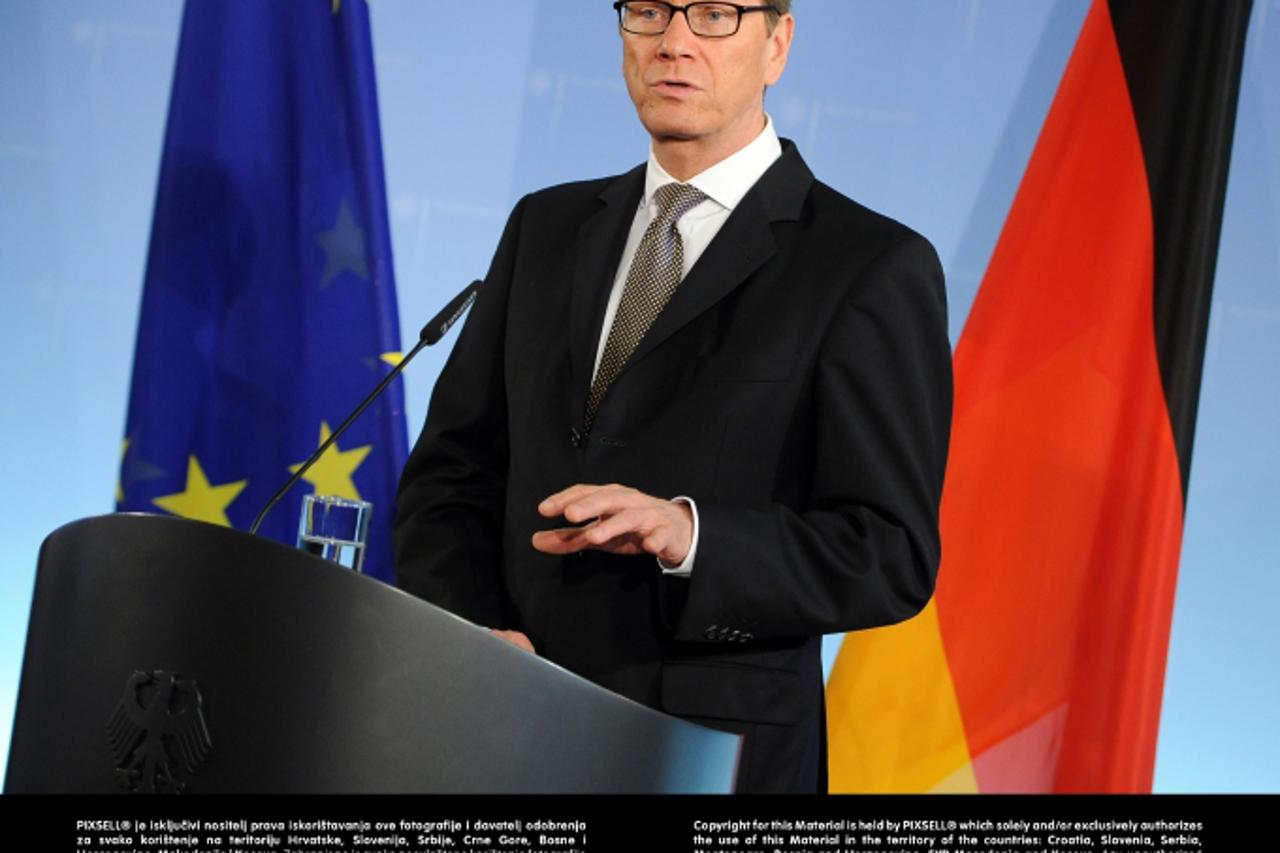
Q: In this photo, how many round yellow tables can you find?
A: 0